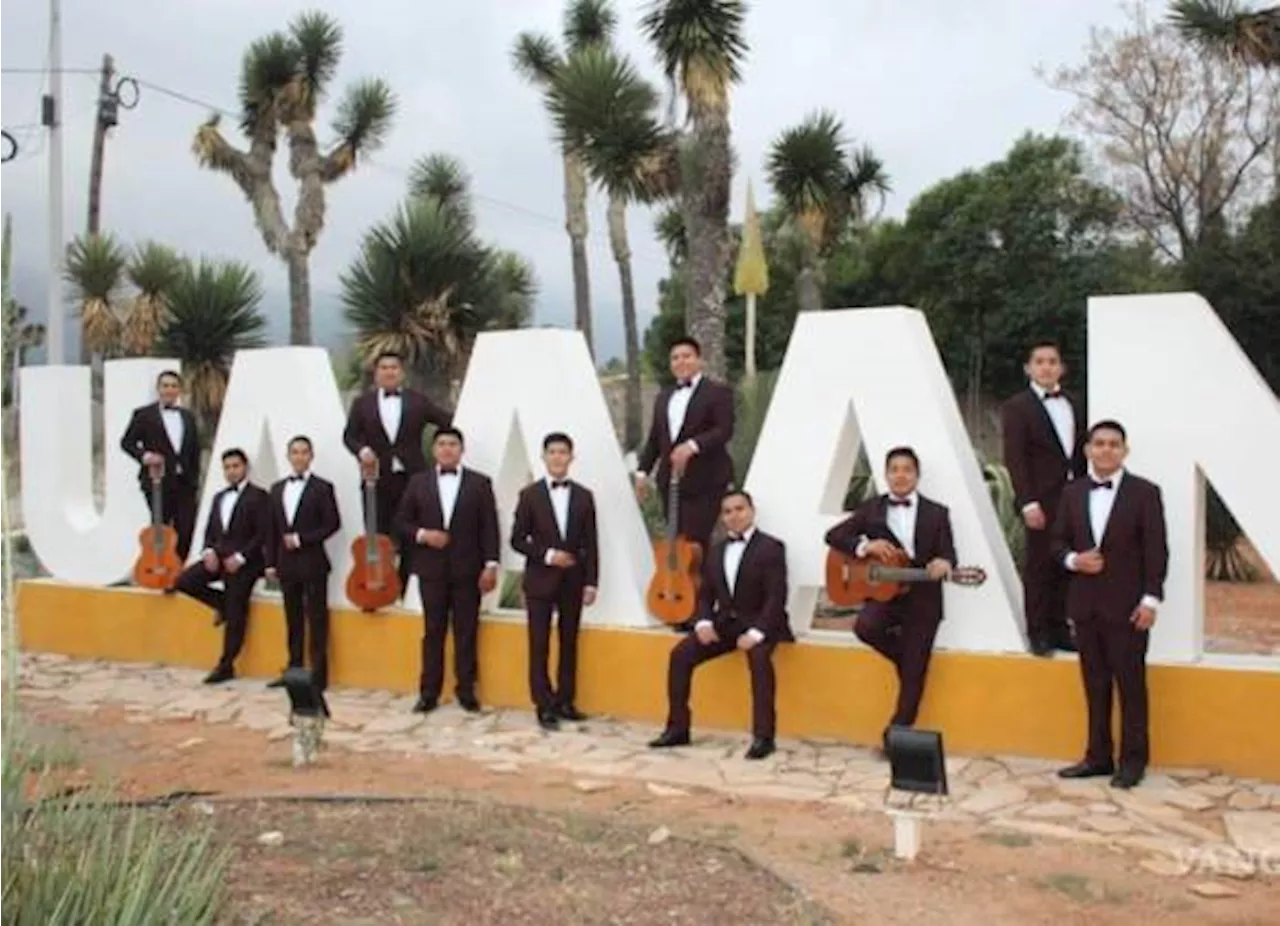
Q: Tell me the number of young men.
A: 11